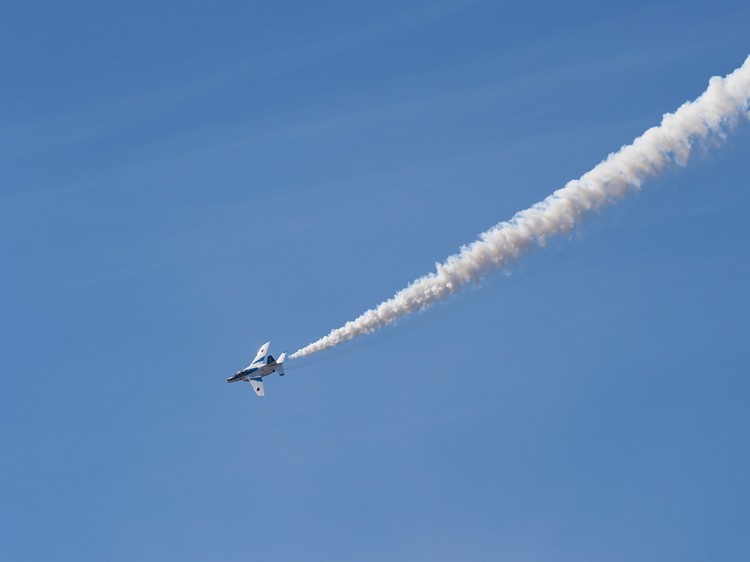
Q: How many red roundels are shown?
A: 2